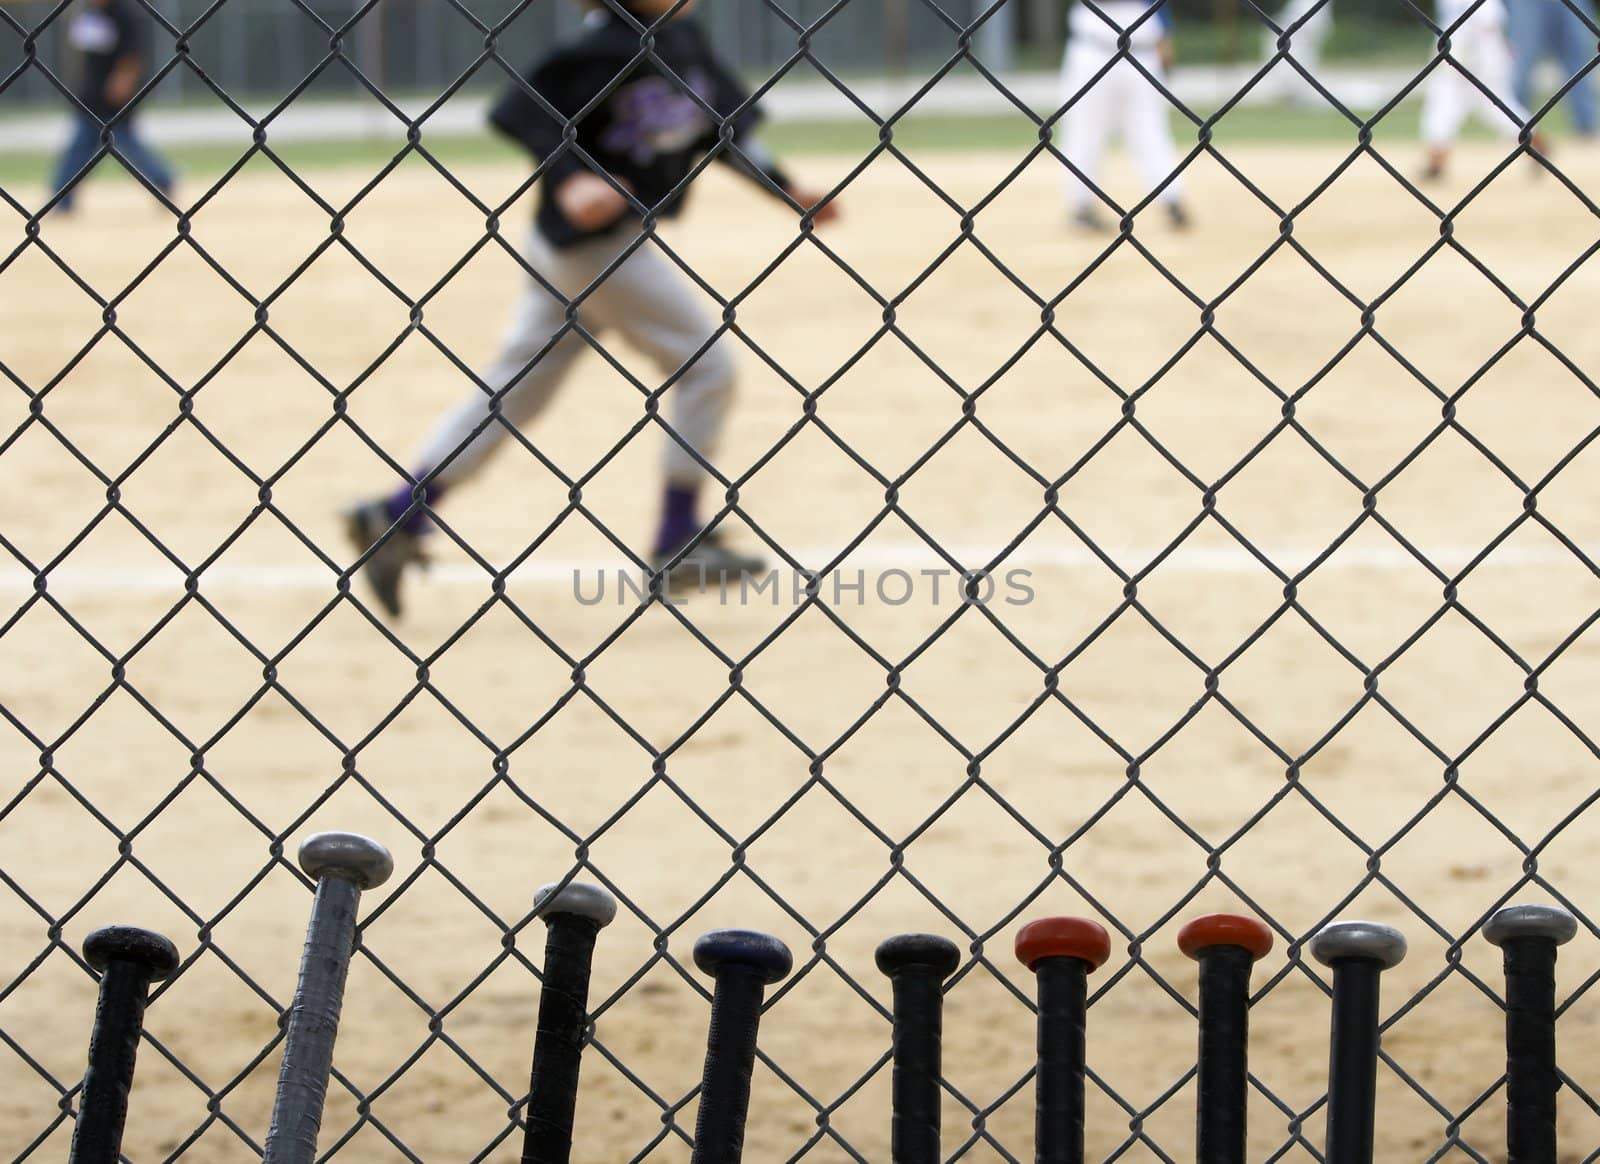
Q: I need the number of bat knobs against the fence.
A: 9